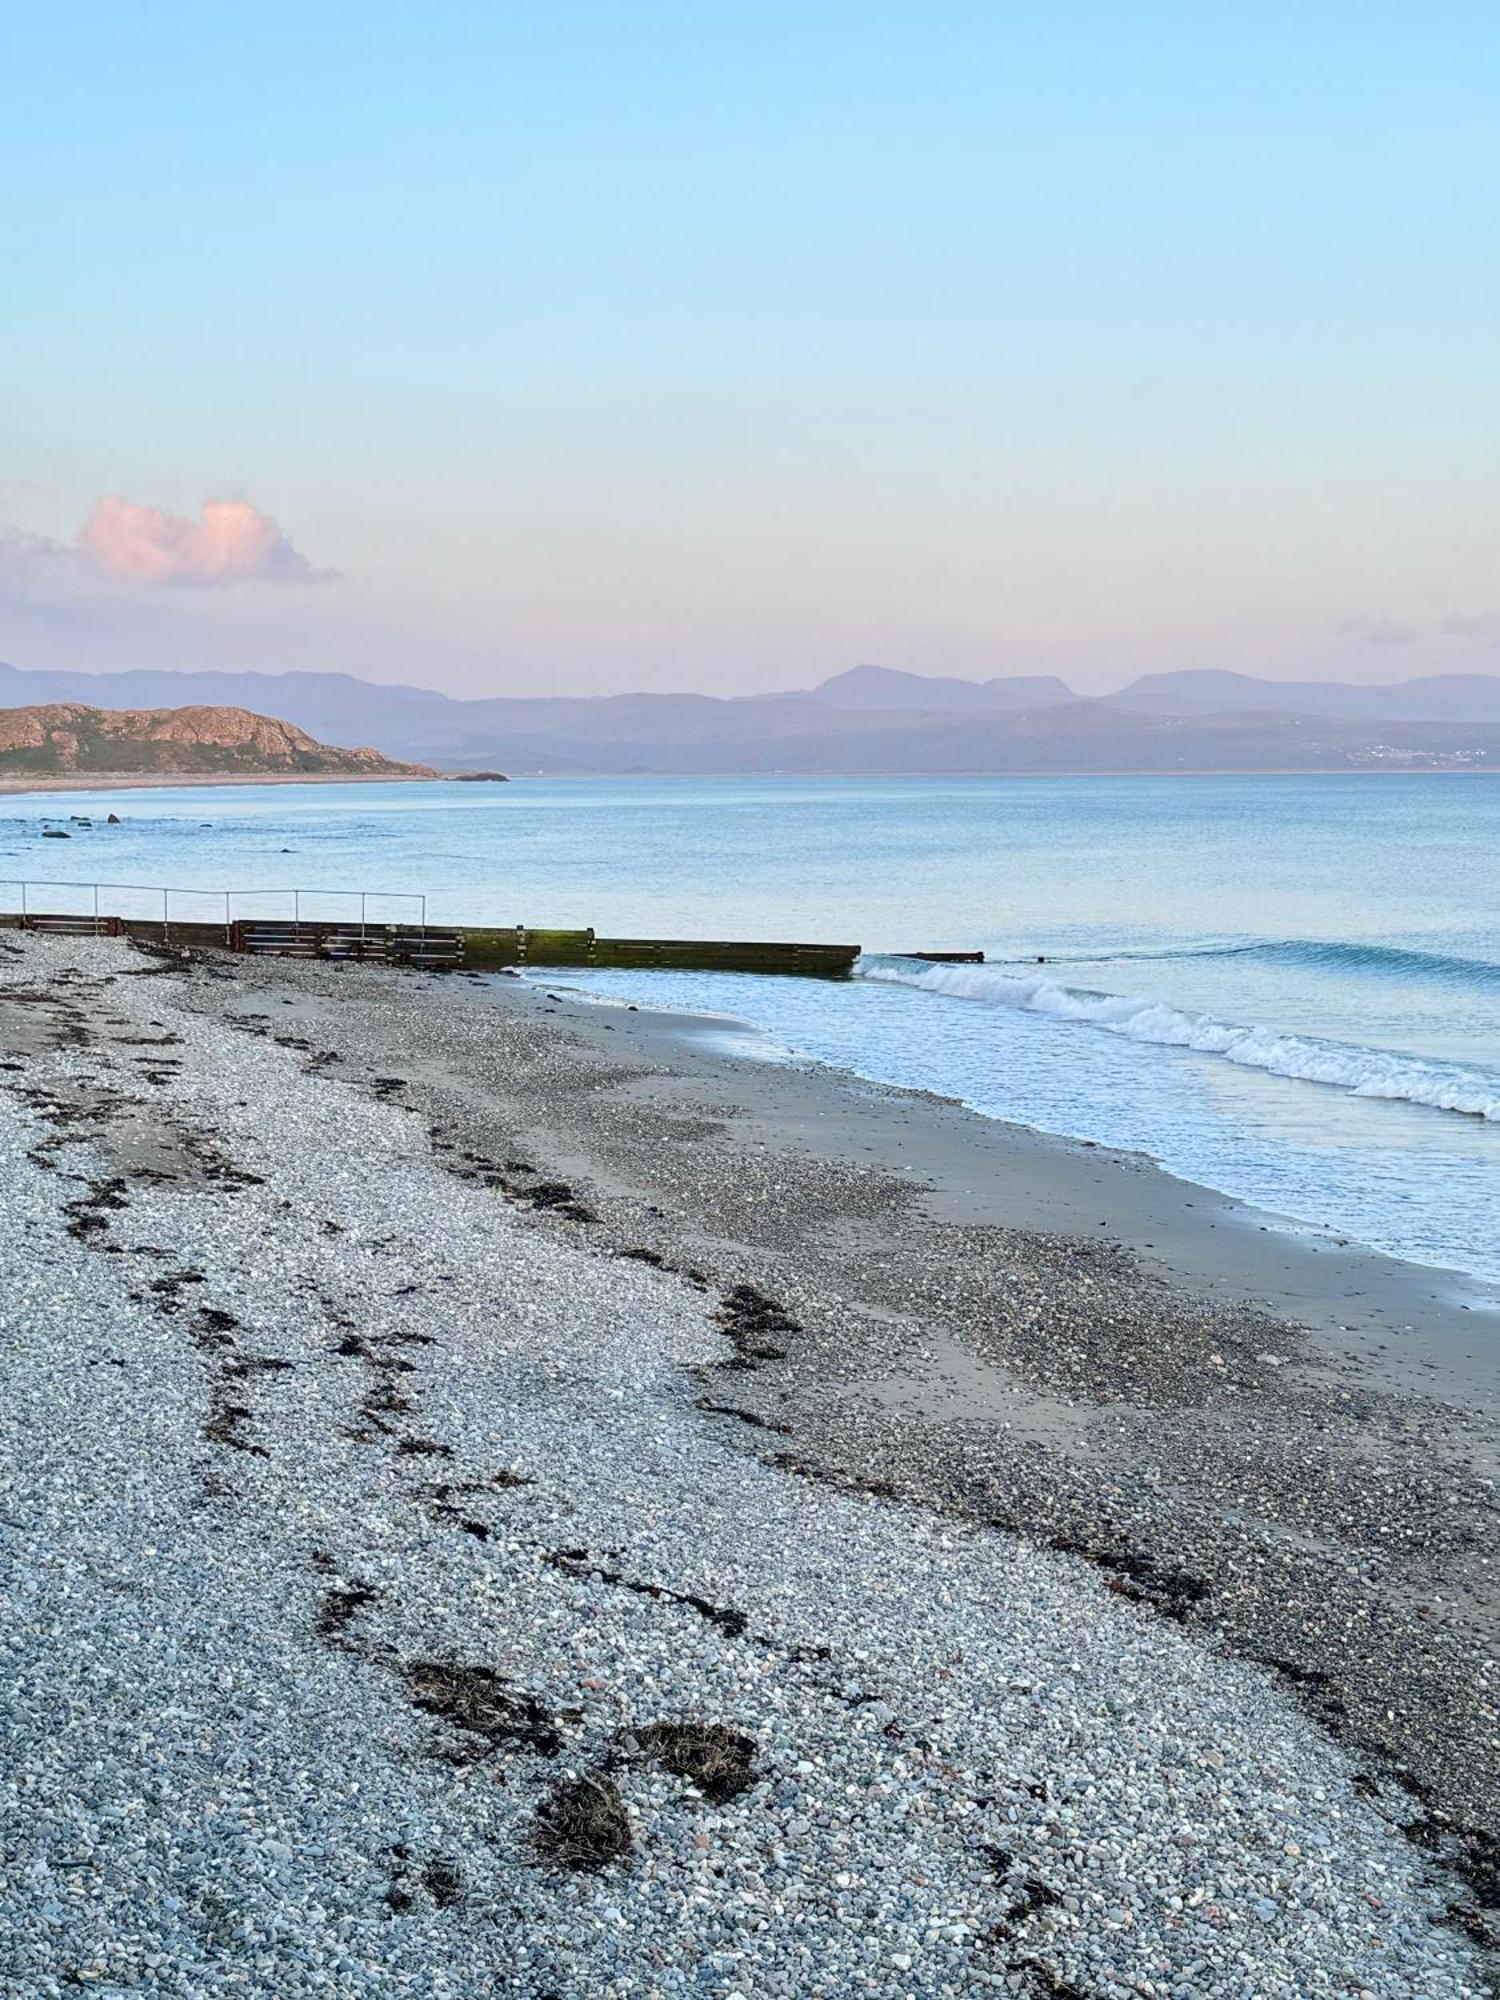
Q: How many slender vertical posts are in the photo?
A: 7